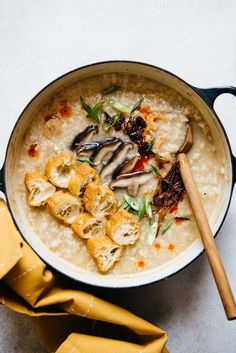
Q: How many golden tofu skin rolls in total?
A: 8